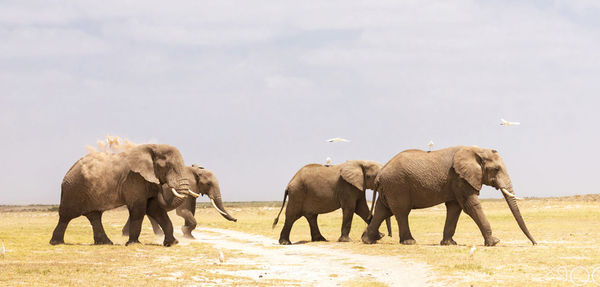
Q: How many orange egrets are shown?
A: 0